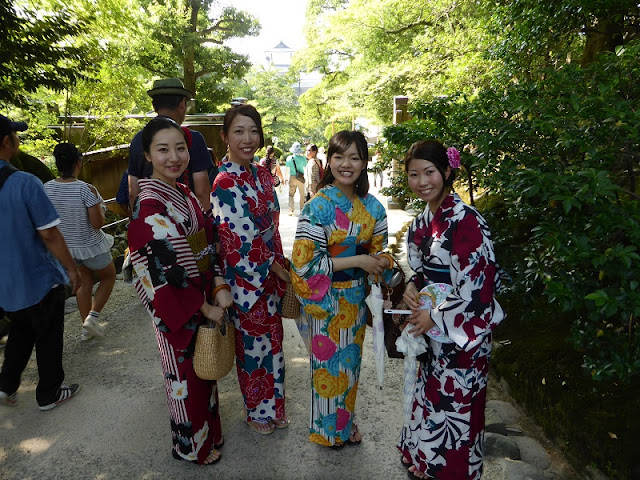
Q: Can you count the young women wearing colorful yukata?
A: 4